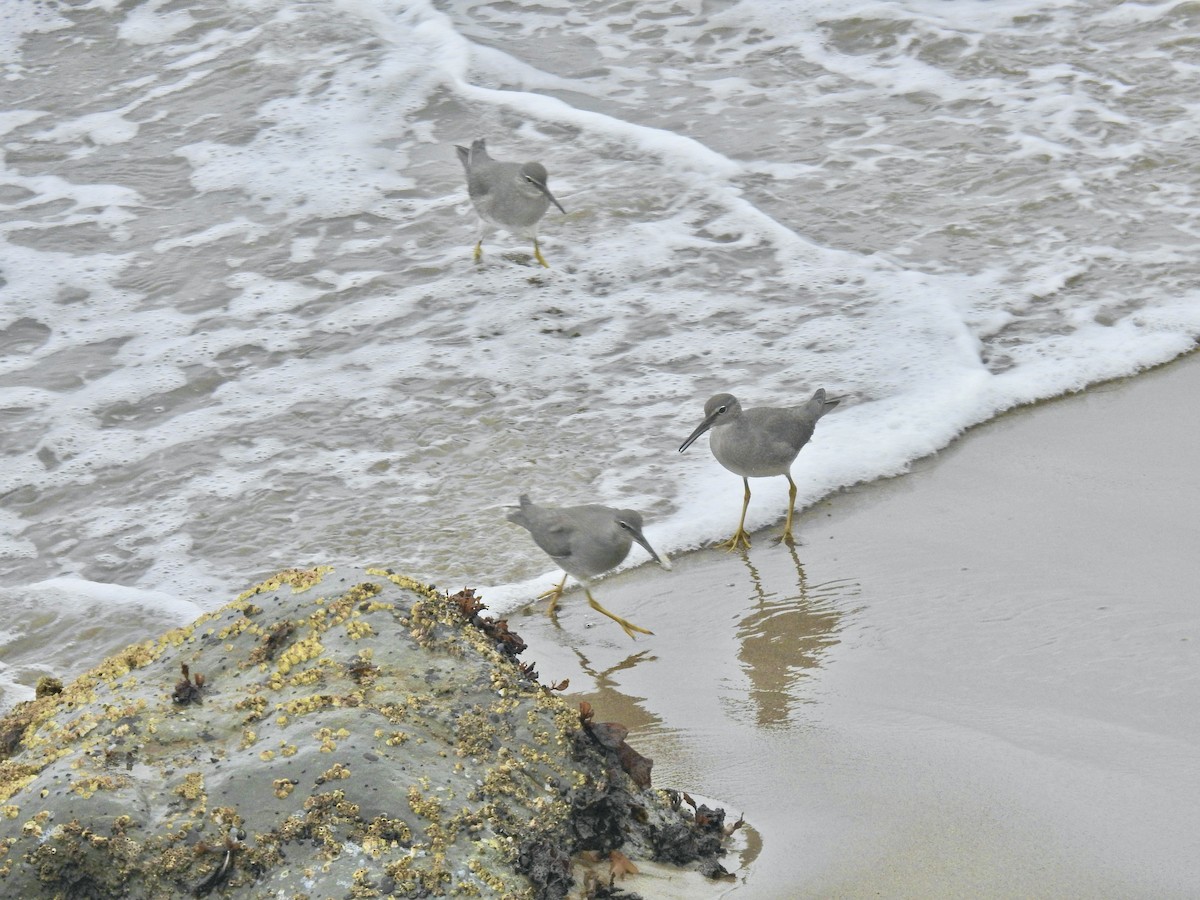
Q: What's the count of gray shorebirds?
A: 3